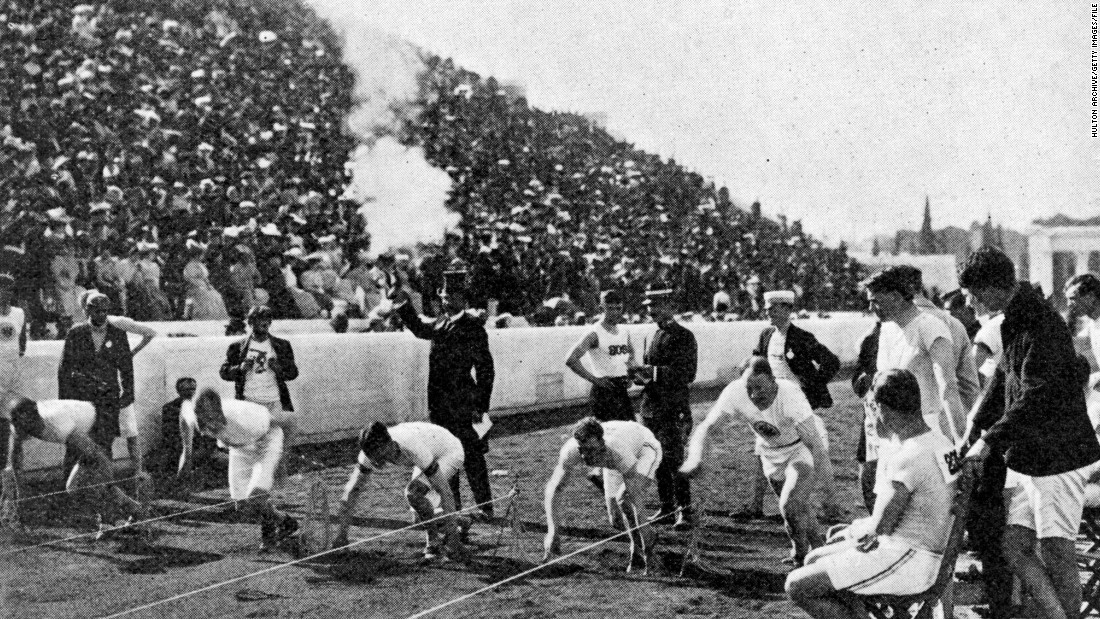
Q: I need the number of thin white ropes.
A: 4